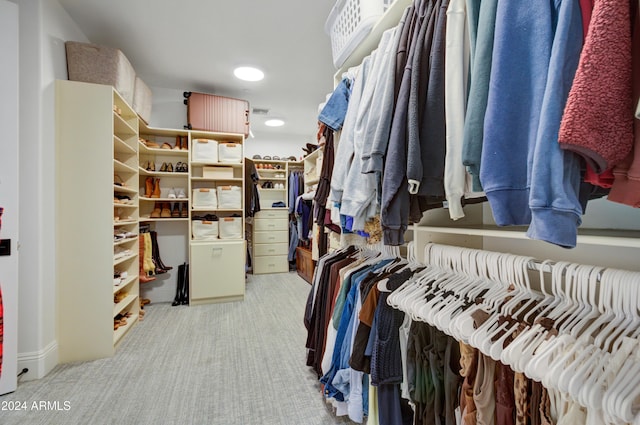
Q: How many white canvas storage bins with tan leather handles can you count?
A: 6